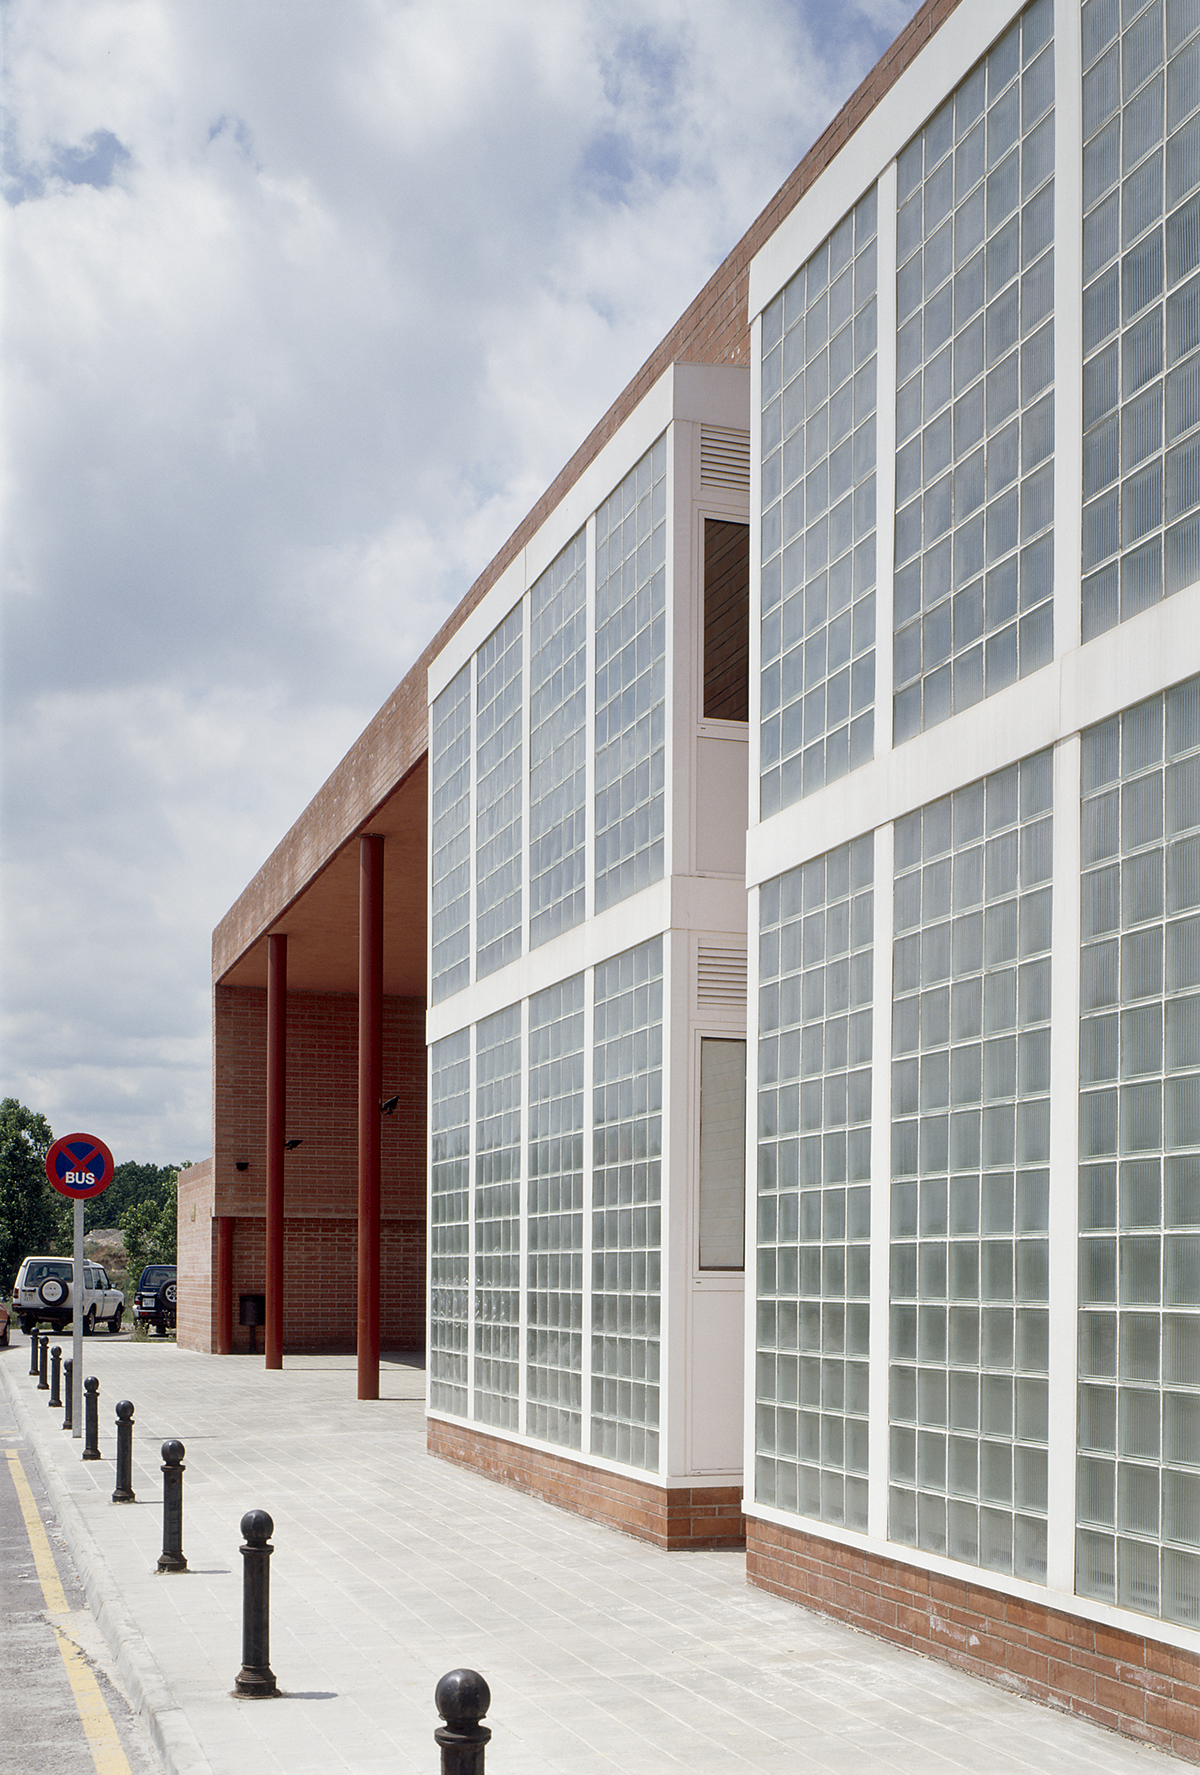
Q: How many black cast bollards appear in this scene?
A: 9